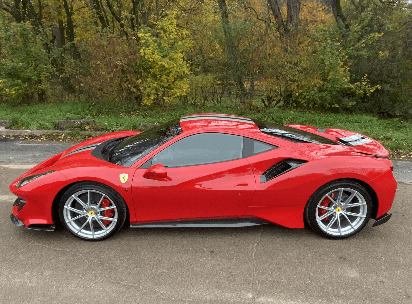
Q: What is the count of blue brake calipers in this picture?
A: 0